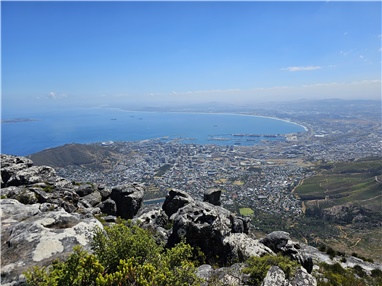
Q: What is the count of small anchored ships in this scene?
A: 4